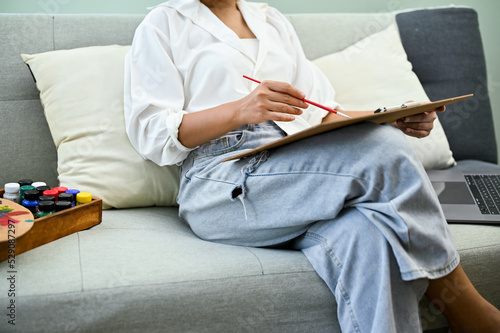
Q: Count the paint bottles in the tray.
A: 14